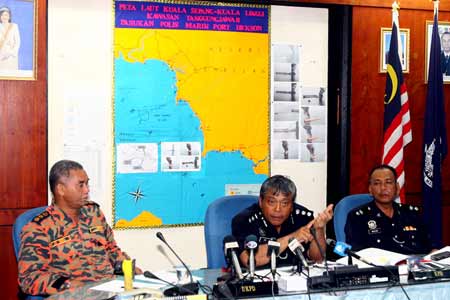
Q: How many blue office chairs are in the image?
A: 3